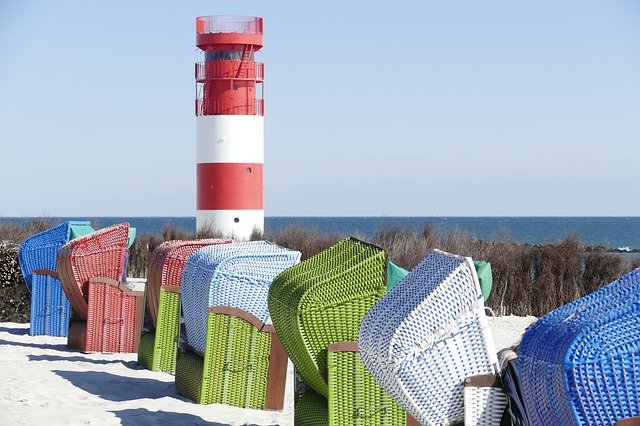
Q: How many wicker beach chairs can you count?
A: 7